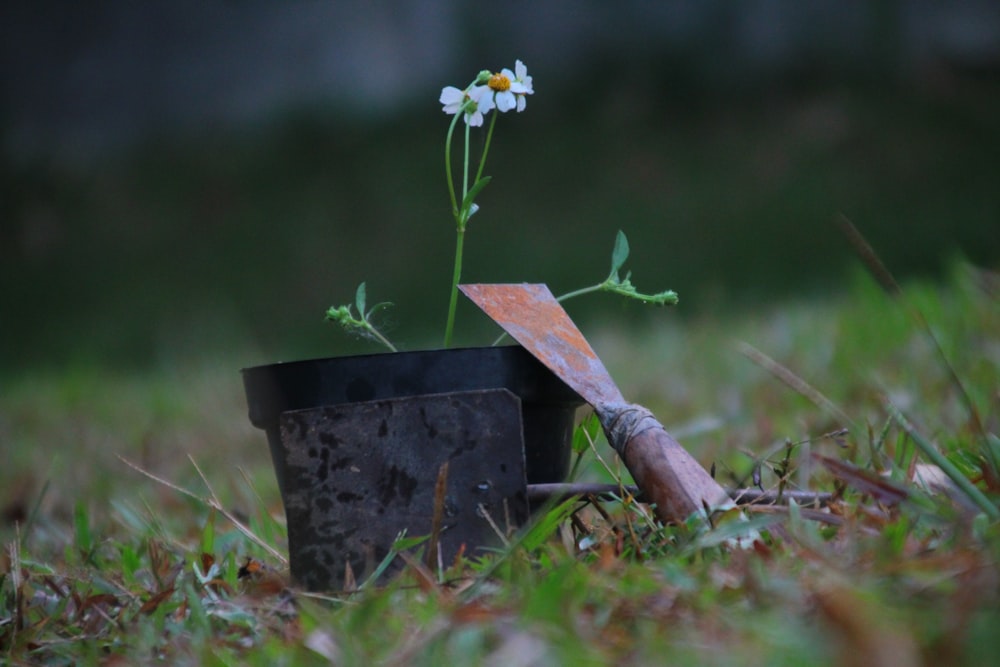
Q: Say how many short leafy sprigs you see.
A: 2